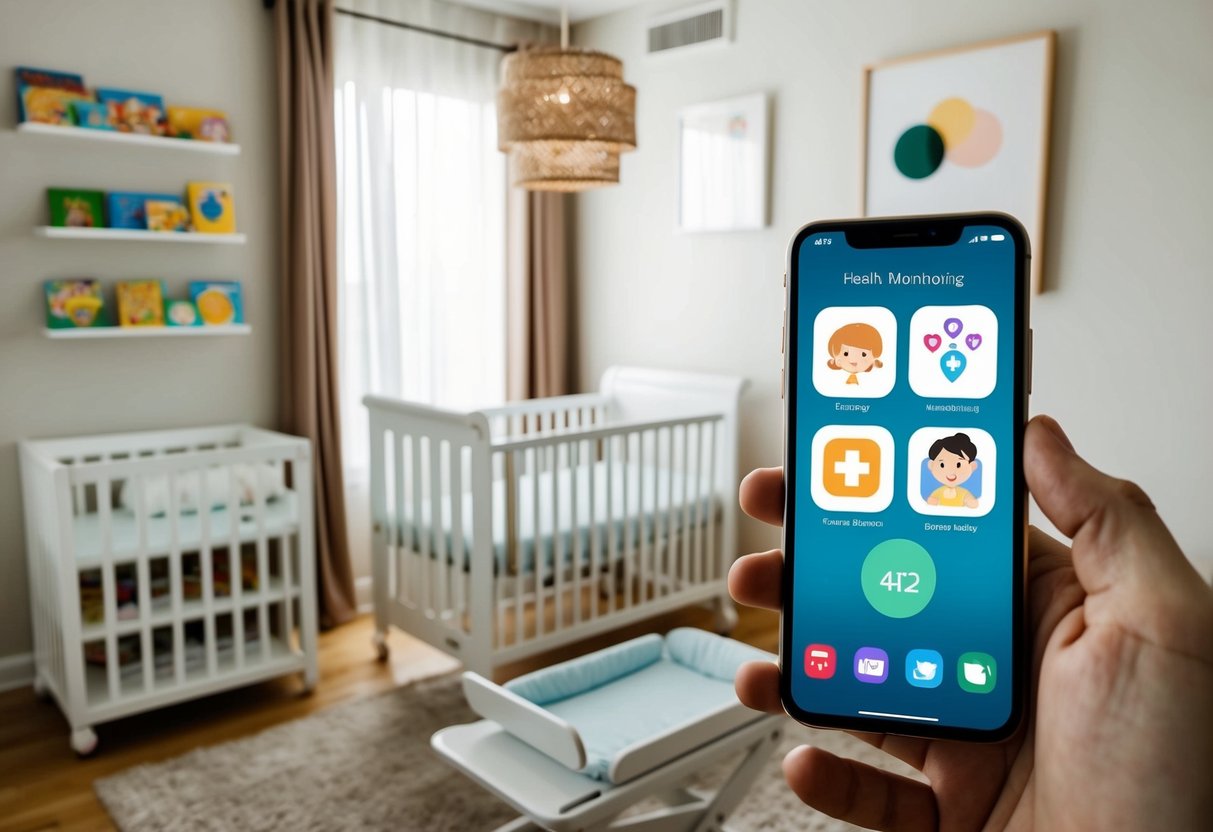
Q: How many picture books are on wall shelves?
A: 13